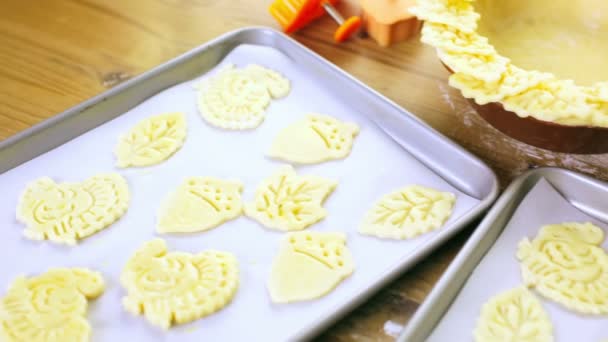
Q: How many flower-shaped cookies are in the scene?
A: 0